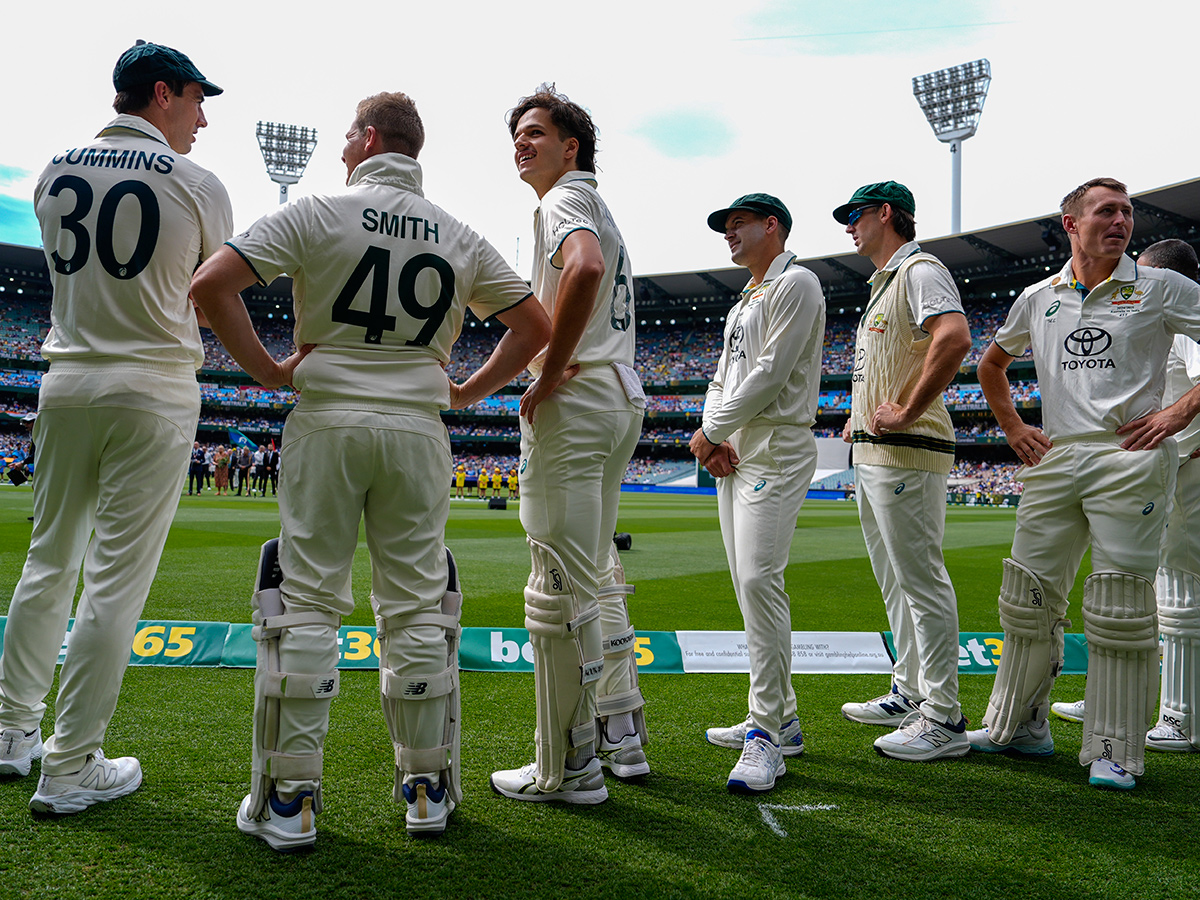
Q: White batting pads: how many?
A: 7